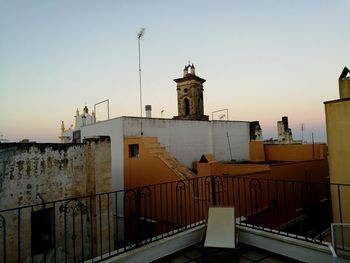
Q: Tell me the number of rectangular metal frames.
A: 2